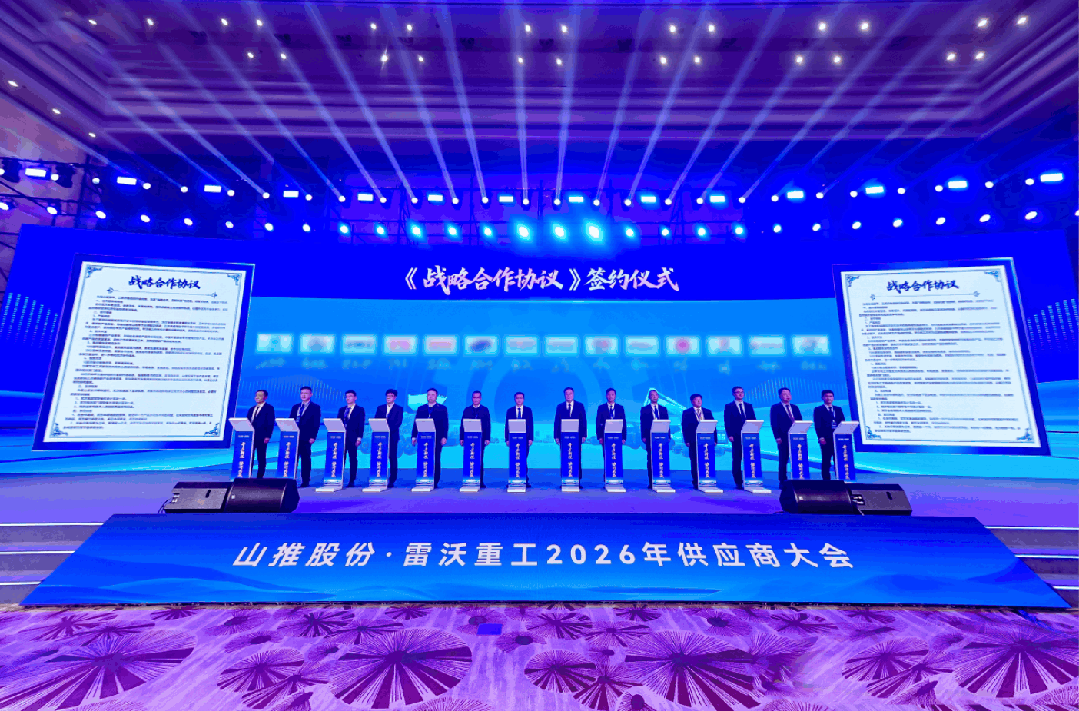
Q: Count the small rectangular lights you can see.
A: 14